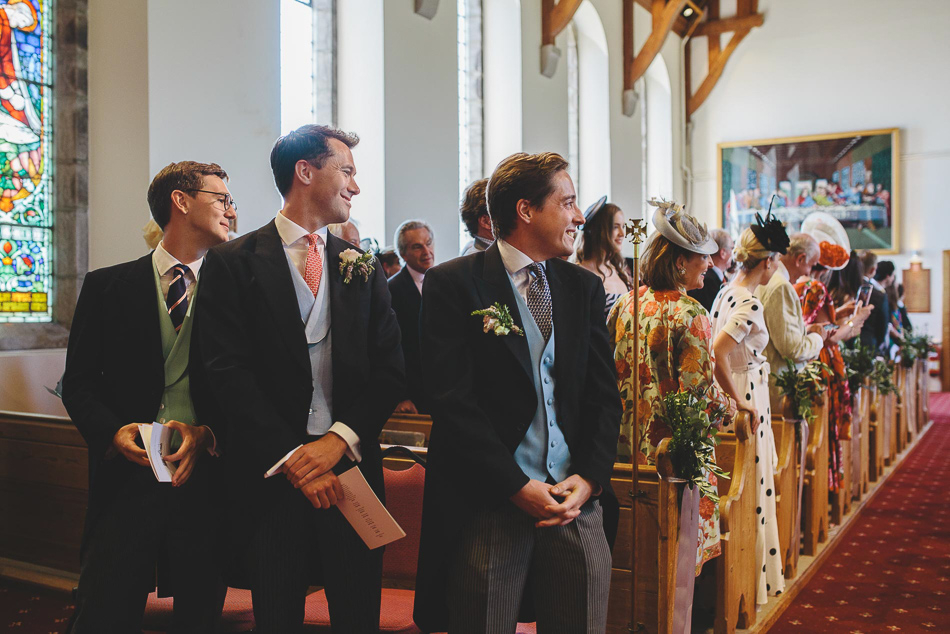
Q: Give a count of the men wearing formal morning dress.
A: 3